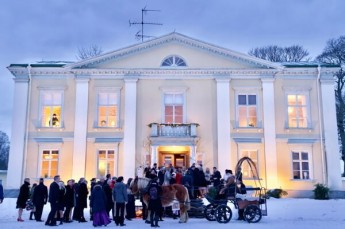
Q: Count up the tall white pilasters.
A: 6